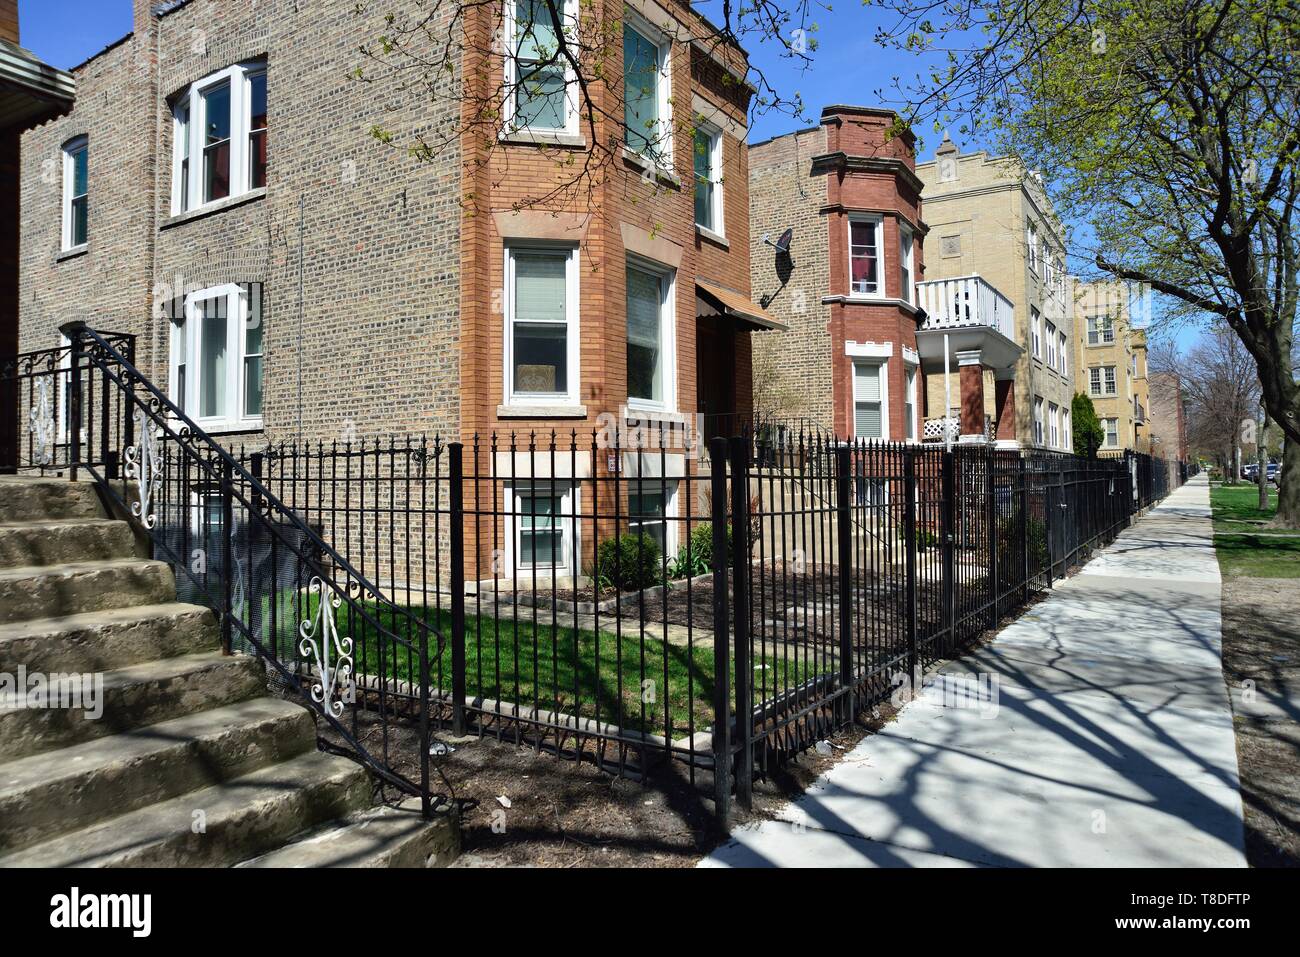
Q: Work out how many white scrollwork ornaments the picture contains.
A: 3